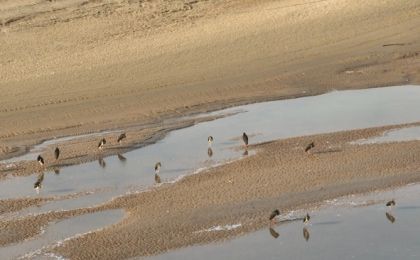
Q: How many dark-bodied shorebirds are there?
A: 12